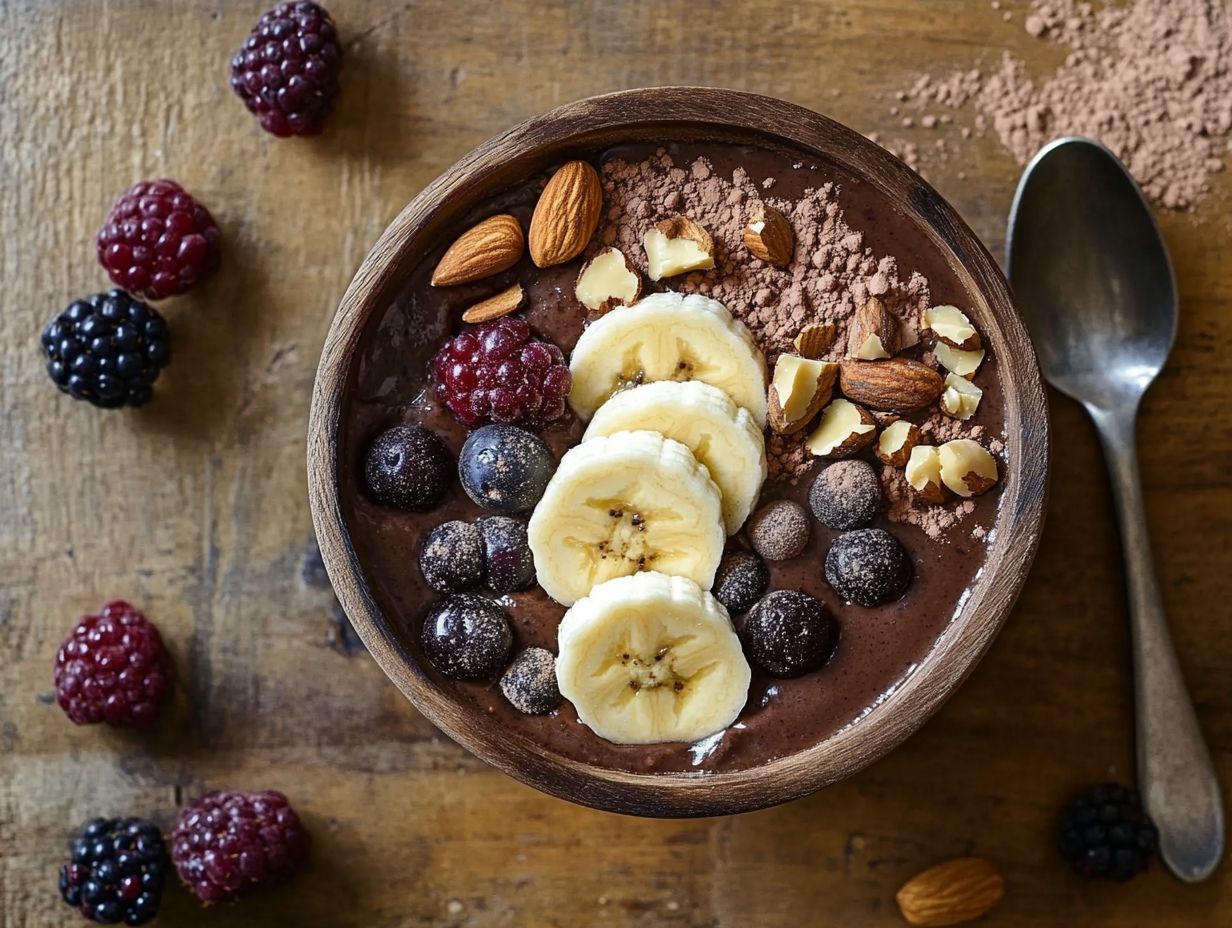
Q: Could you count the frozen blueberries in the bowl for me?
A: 11